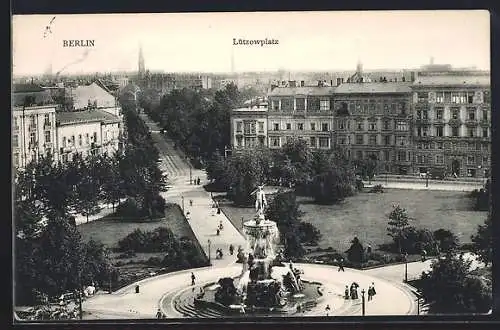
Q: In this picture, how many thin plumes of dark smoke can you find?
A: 1